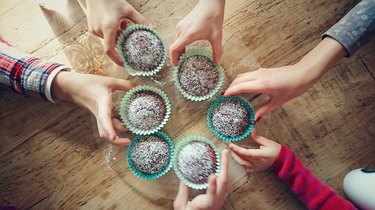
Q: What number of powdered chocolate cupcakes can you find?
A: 6